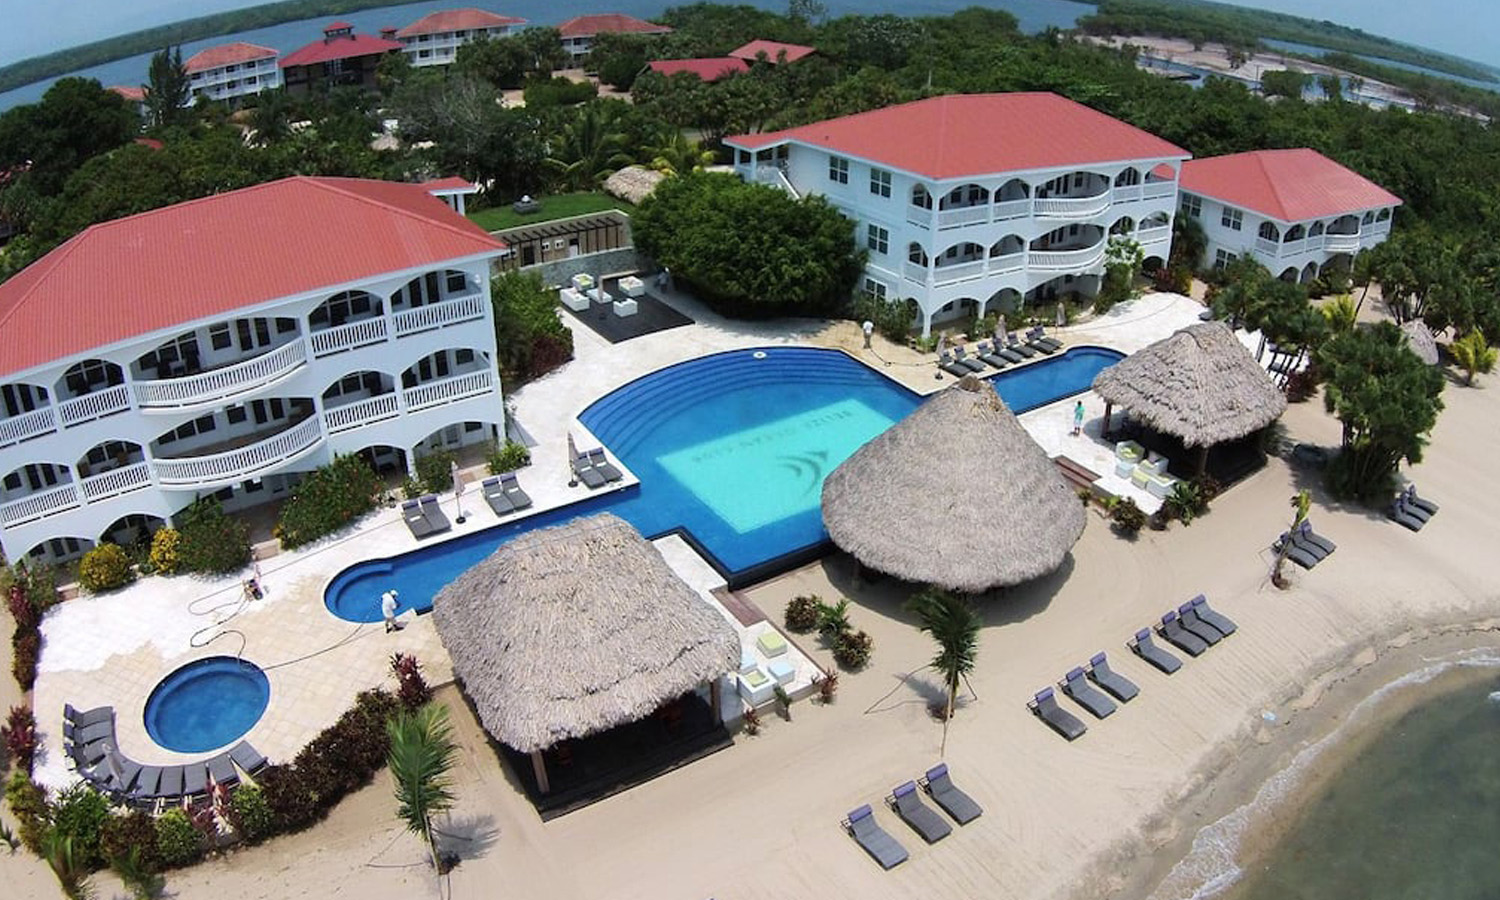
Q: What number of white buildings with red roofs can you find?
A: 6